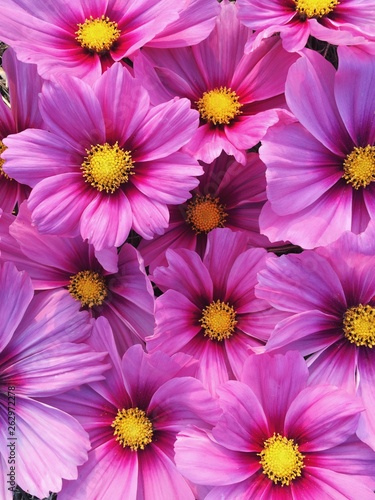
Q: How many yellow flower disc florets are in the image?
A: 12